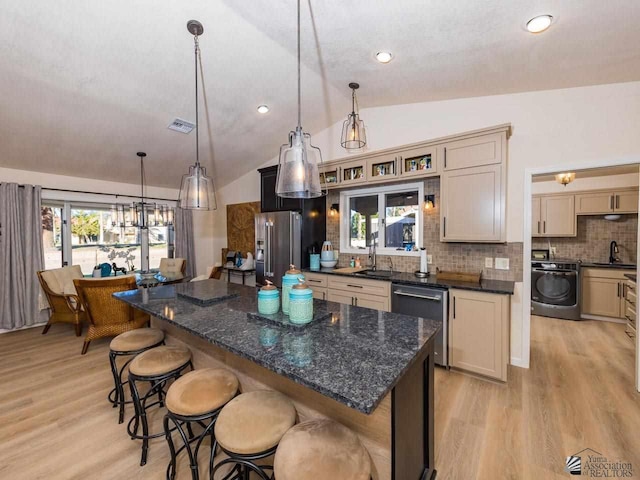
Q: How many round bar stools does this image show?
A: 5